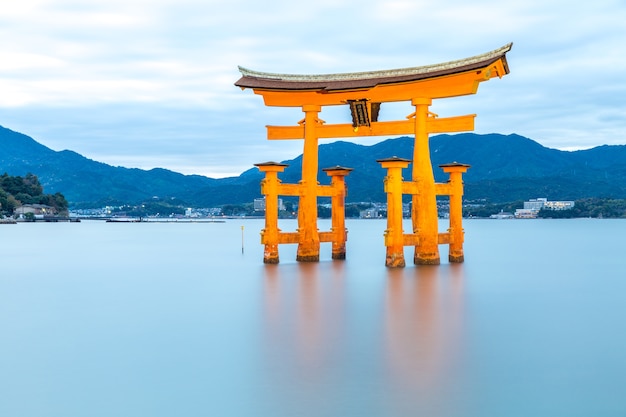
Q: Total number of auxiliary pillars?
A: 4